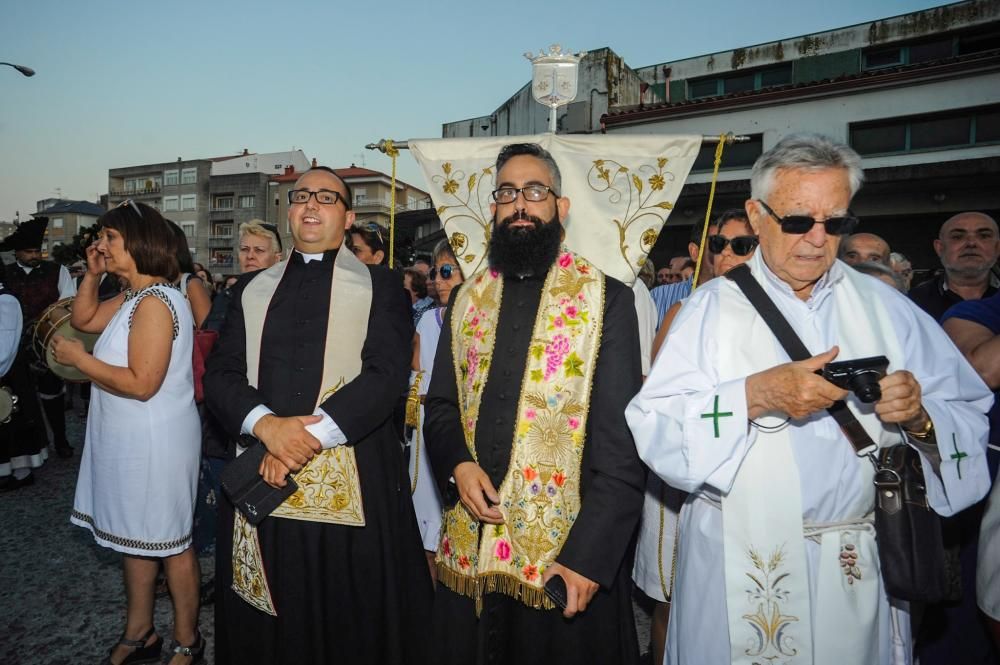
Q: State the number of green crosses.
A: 2